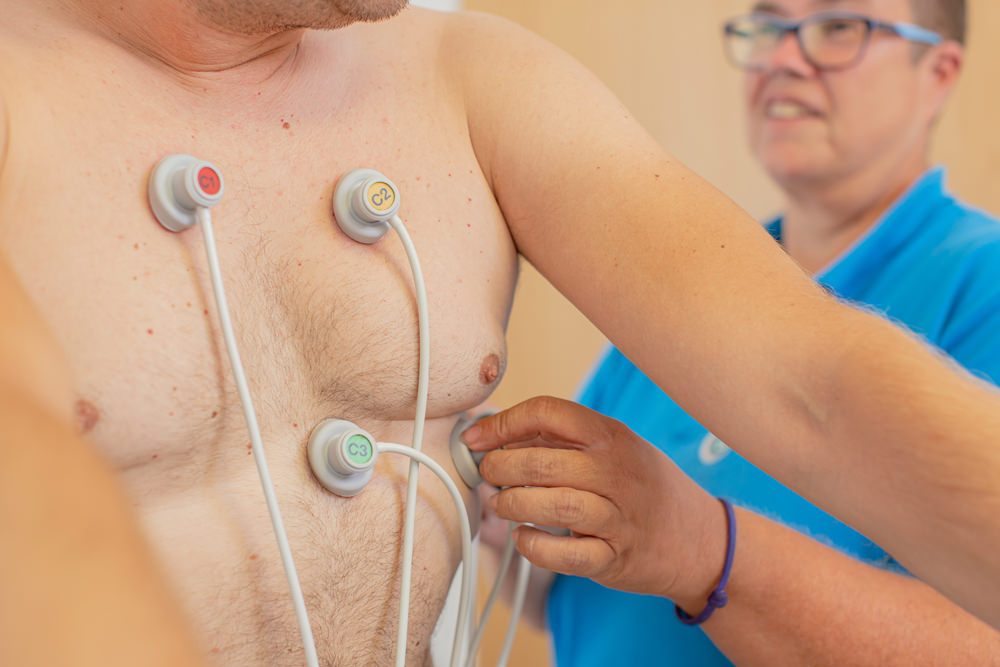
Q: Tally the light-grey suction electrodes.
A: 4